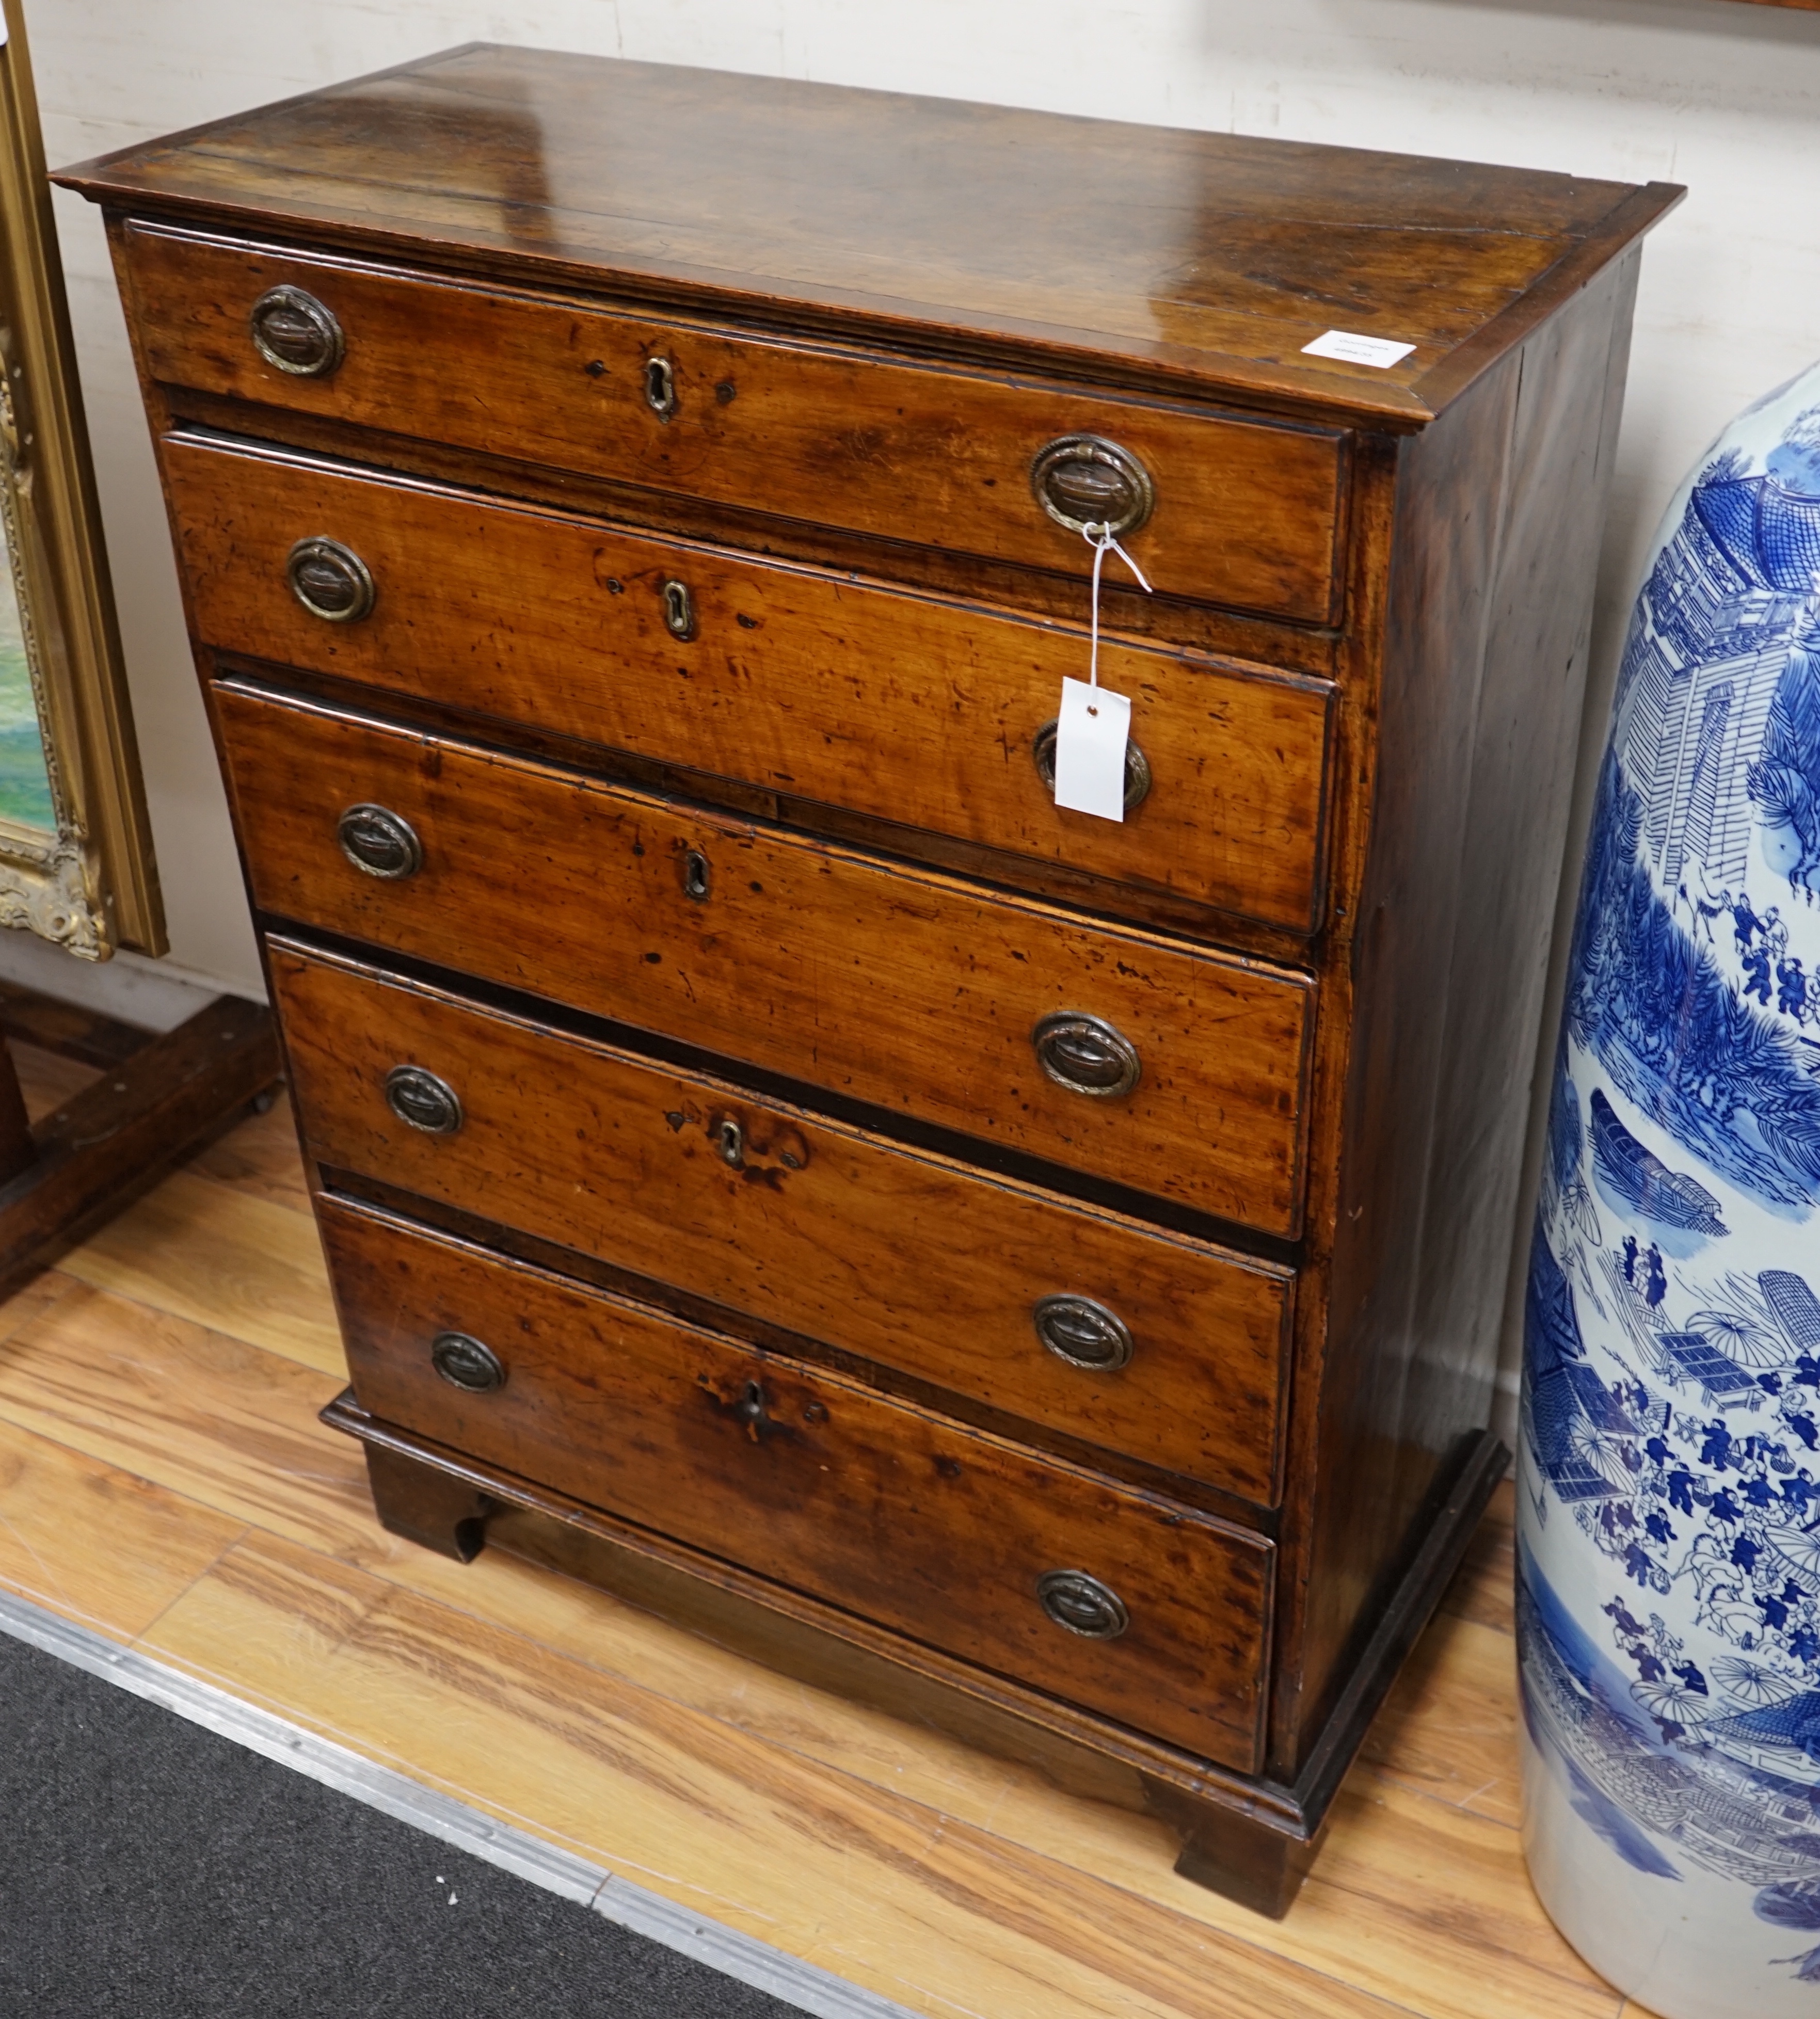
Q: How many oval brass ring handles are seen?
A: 10